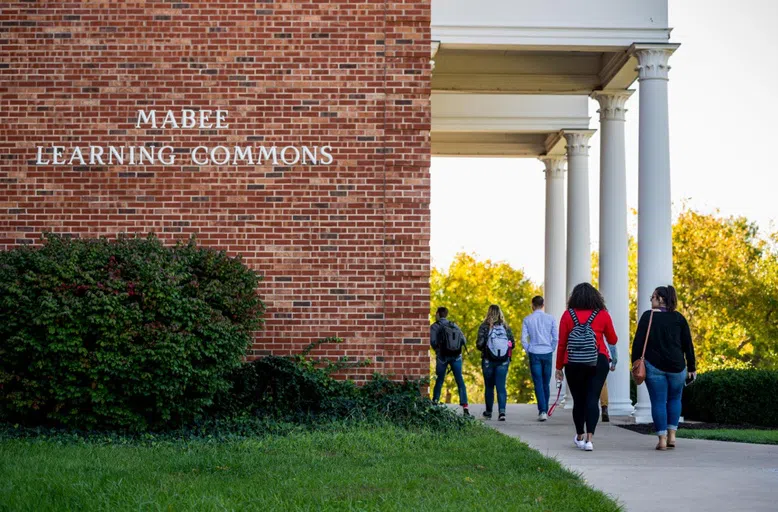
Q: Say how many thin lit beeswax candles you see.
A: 0